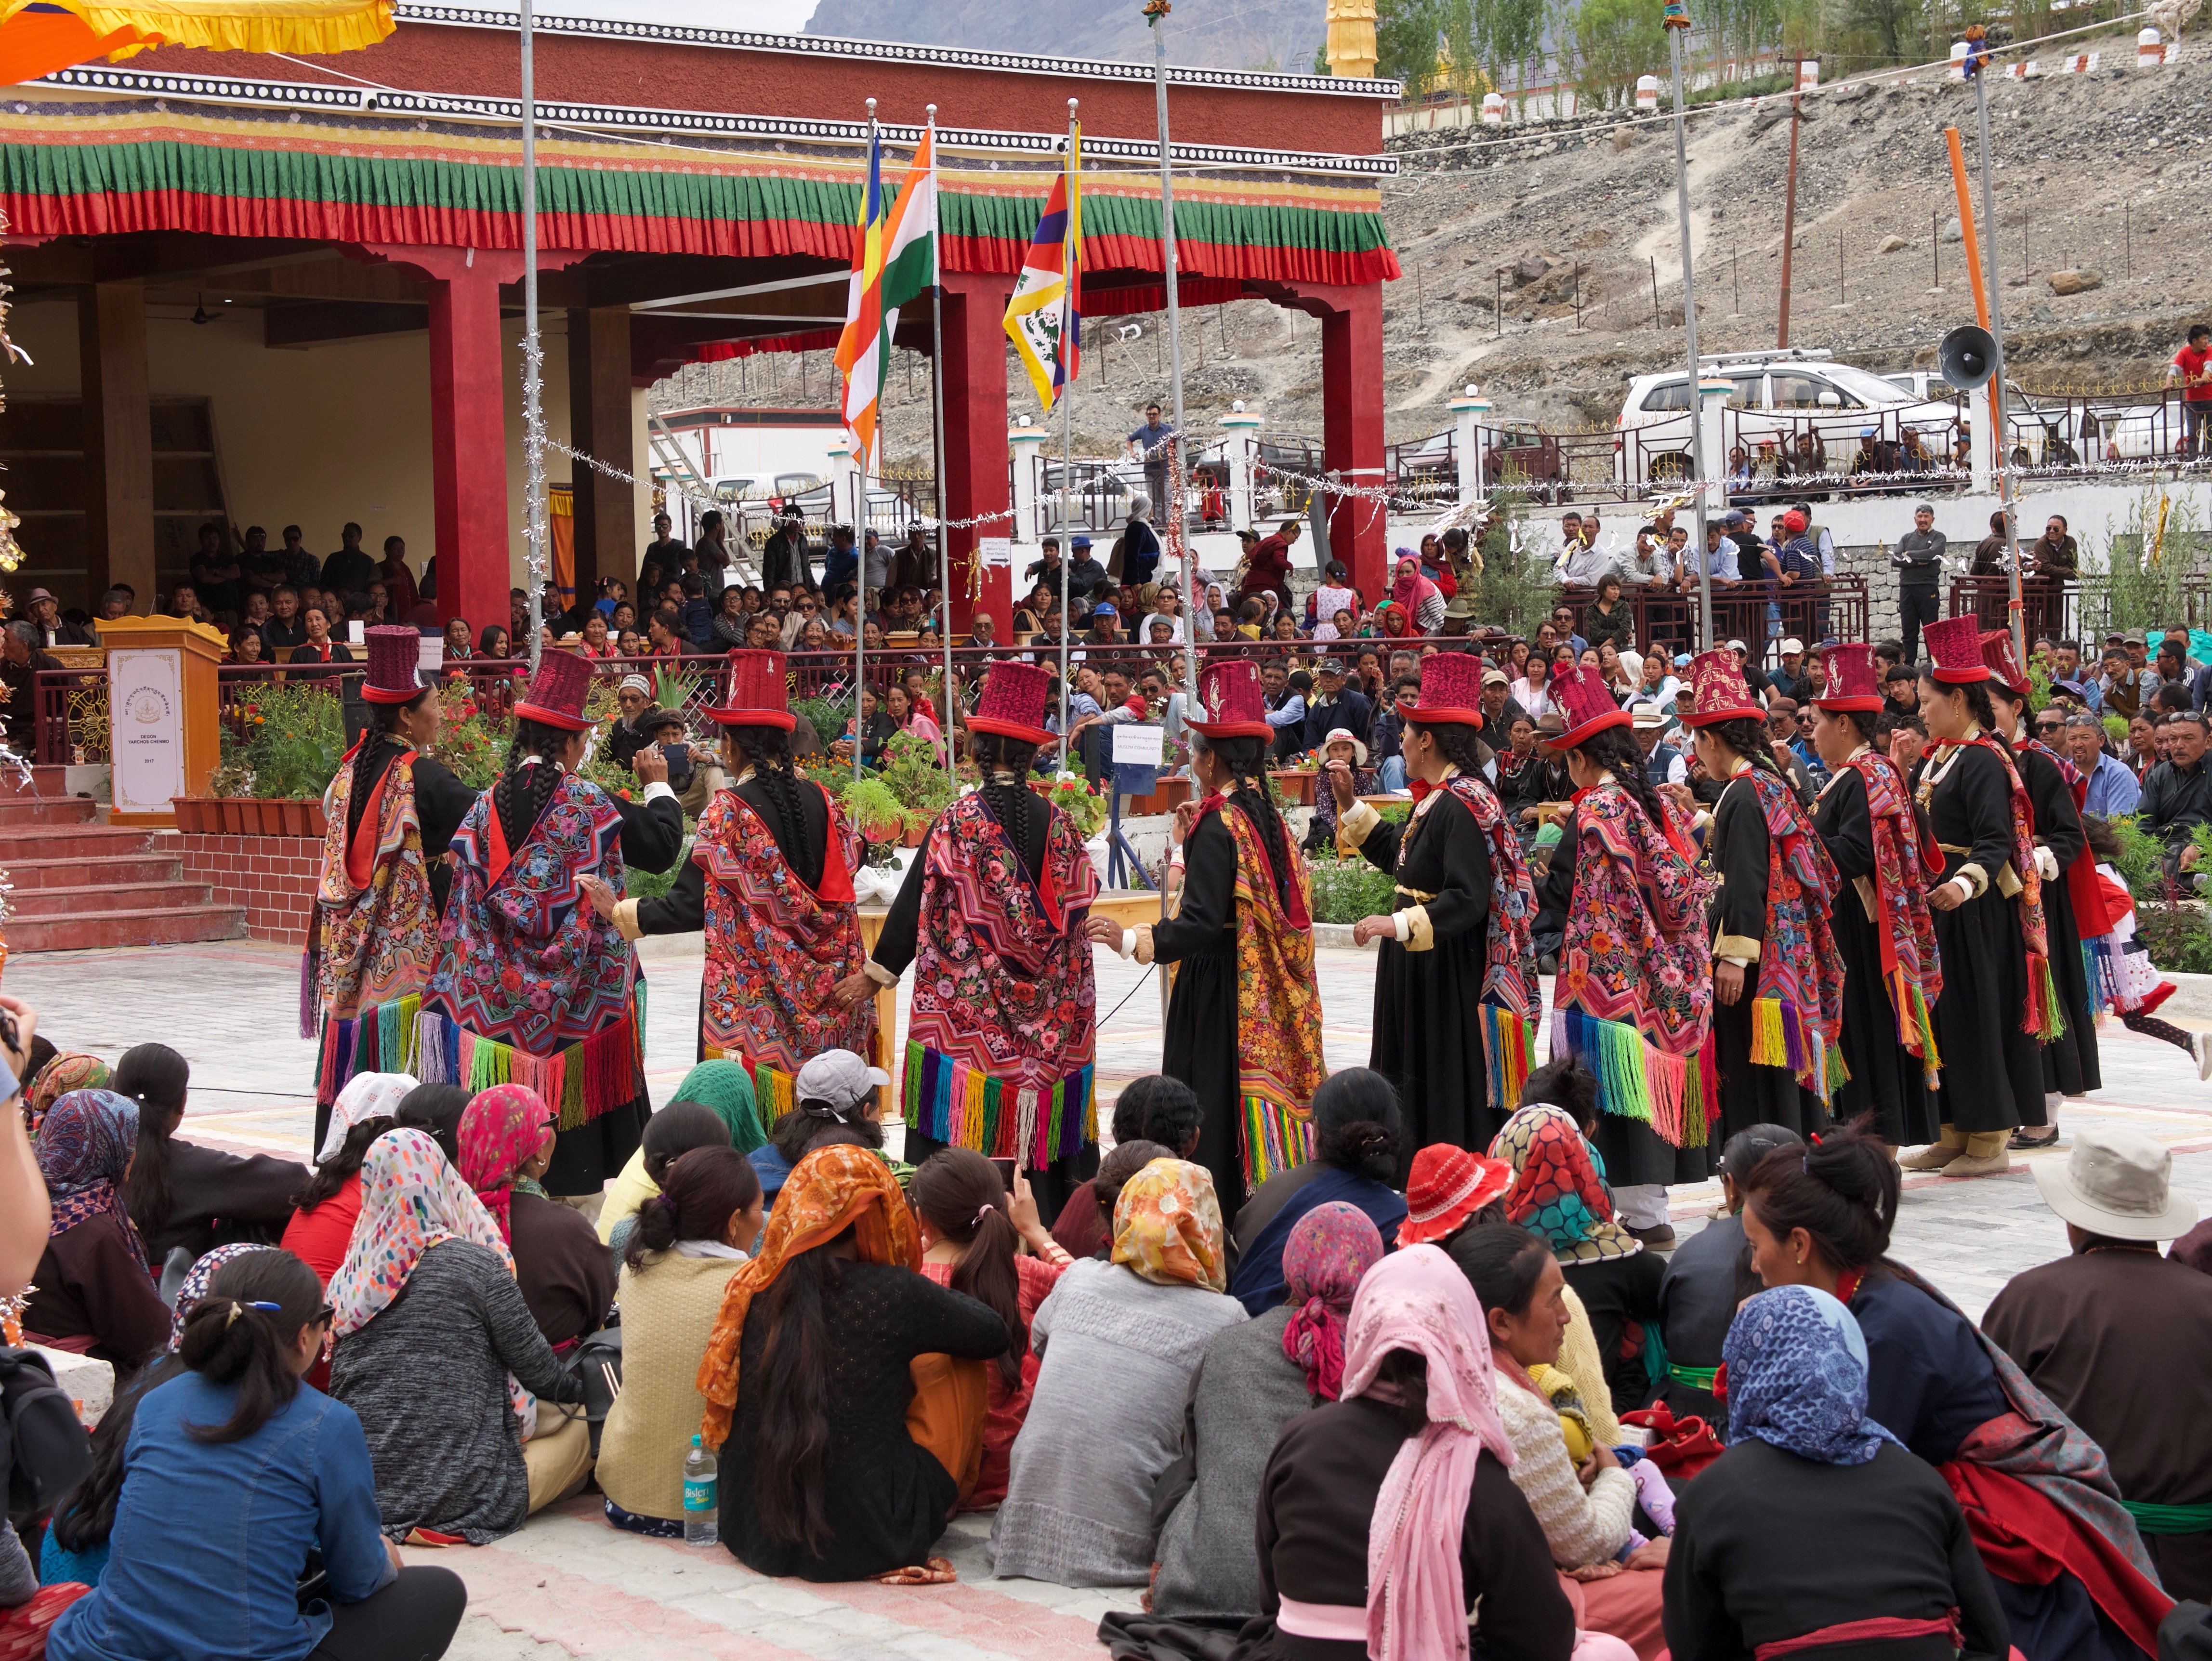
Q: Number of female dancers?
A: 11